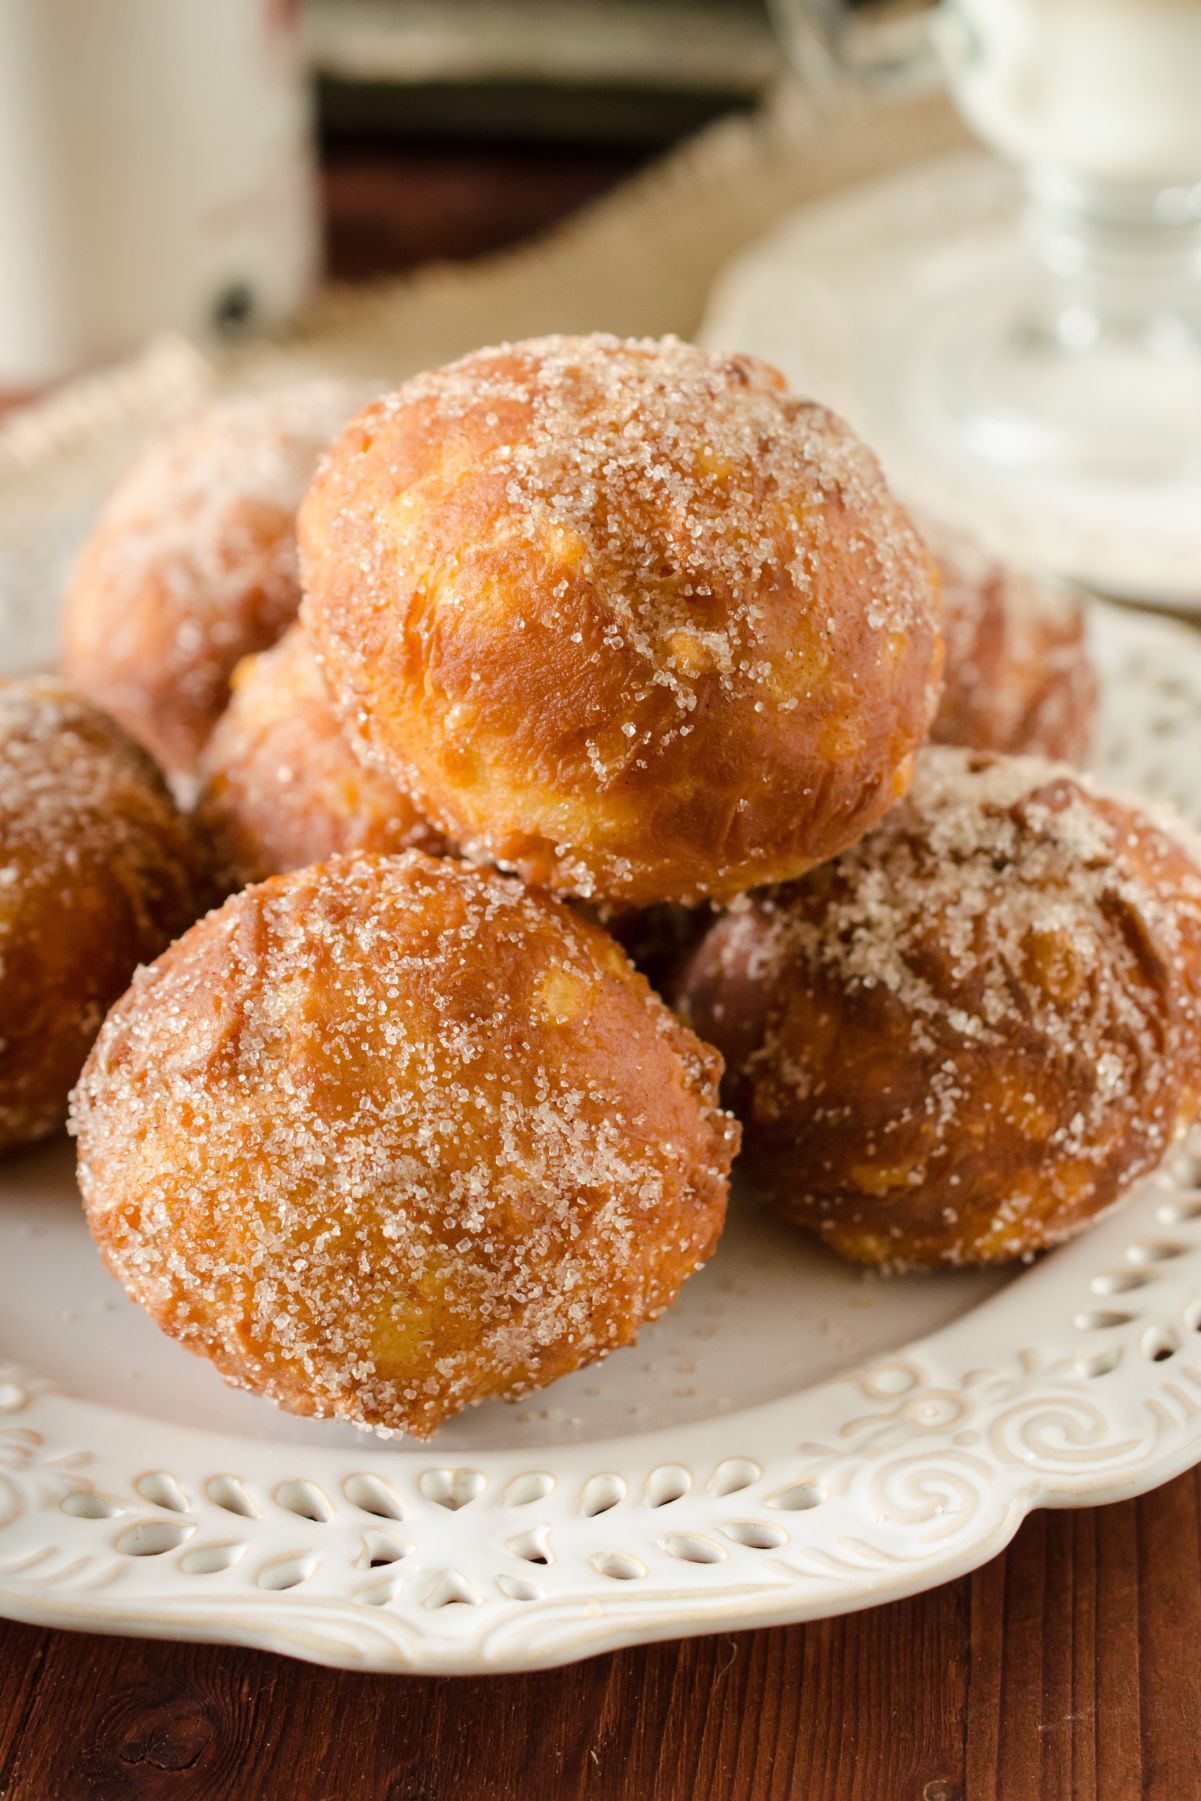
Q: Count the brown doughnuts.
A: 7